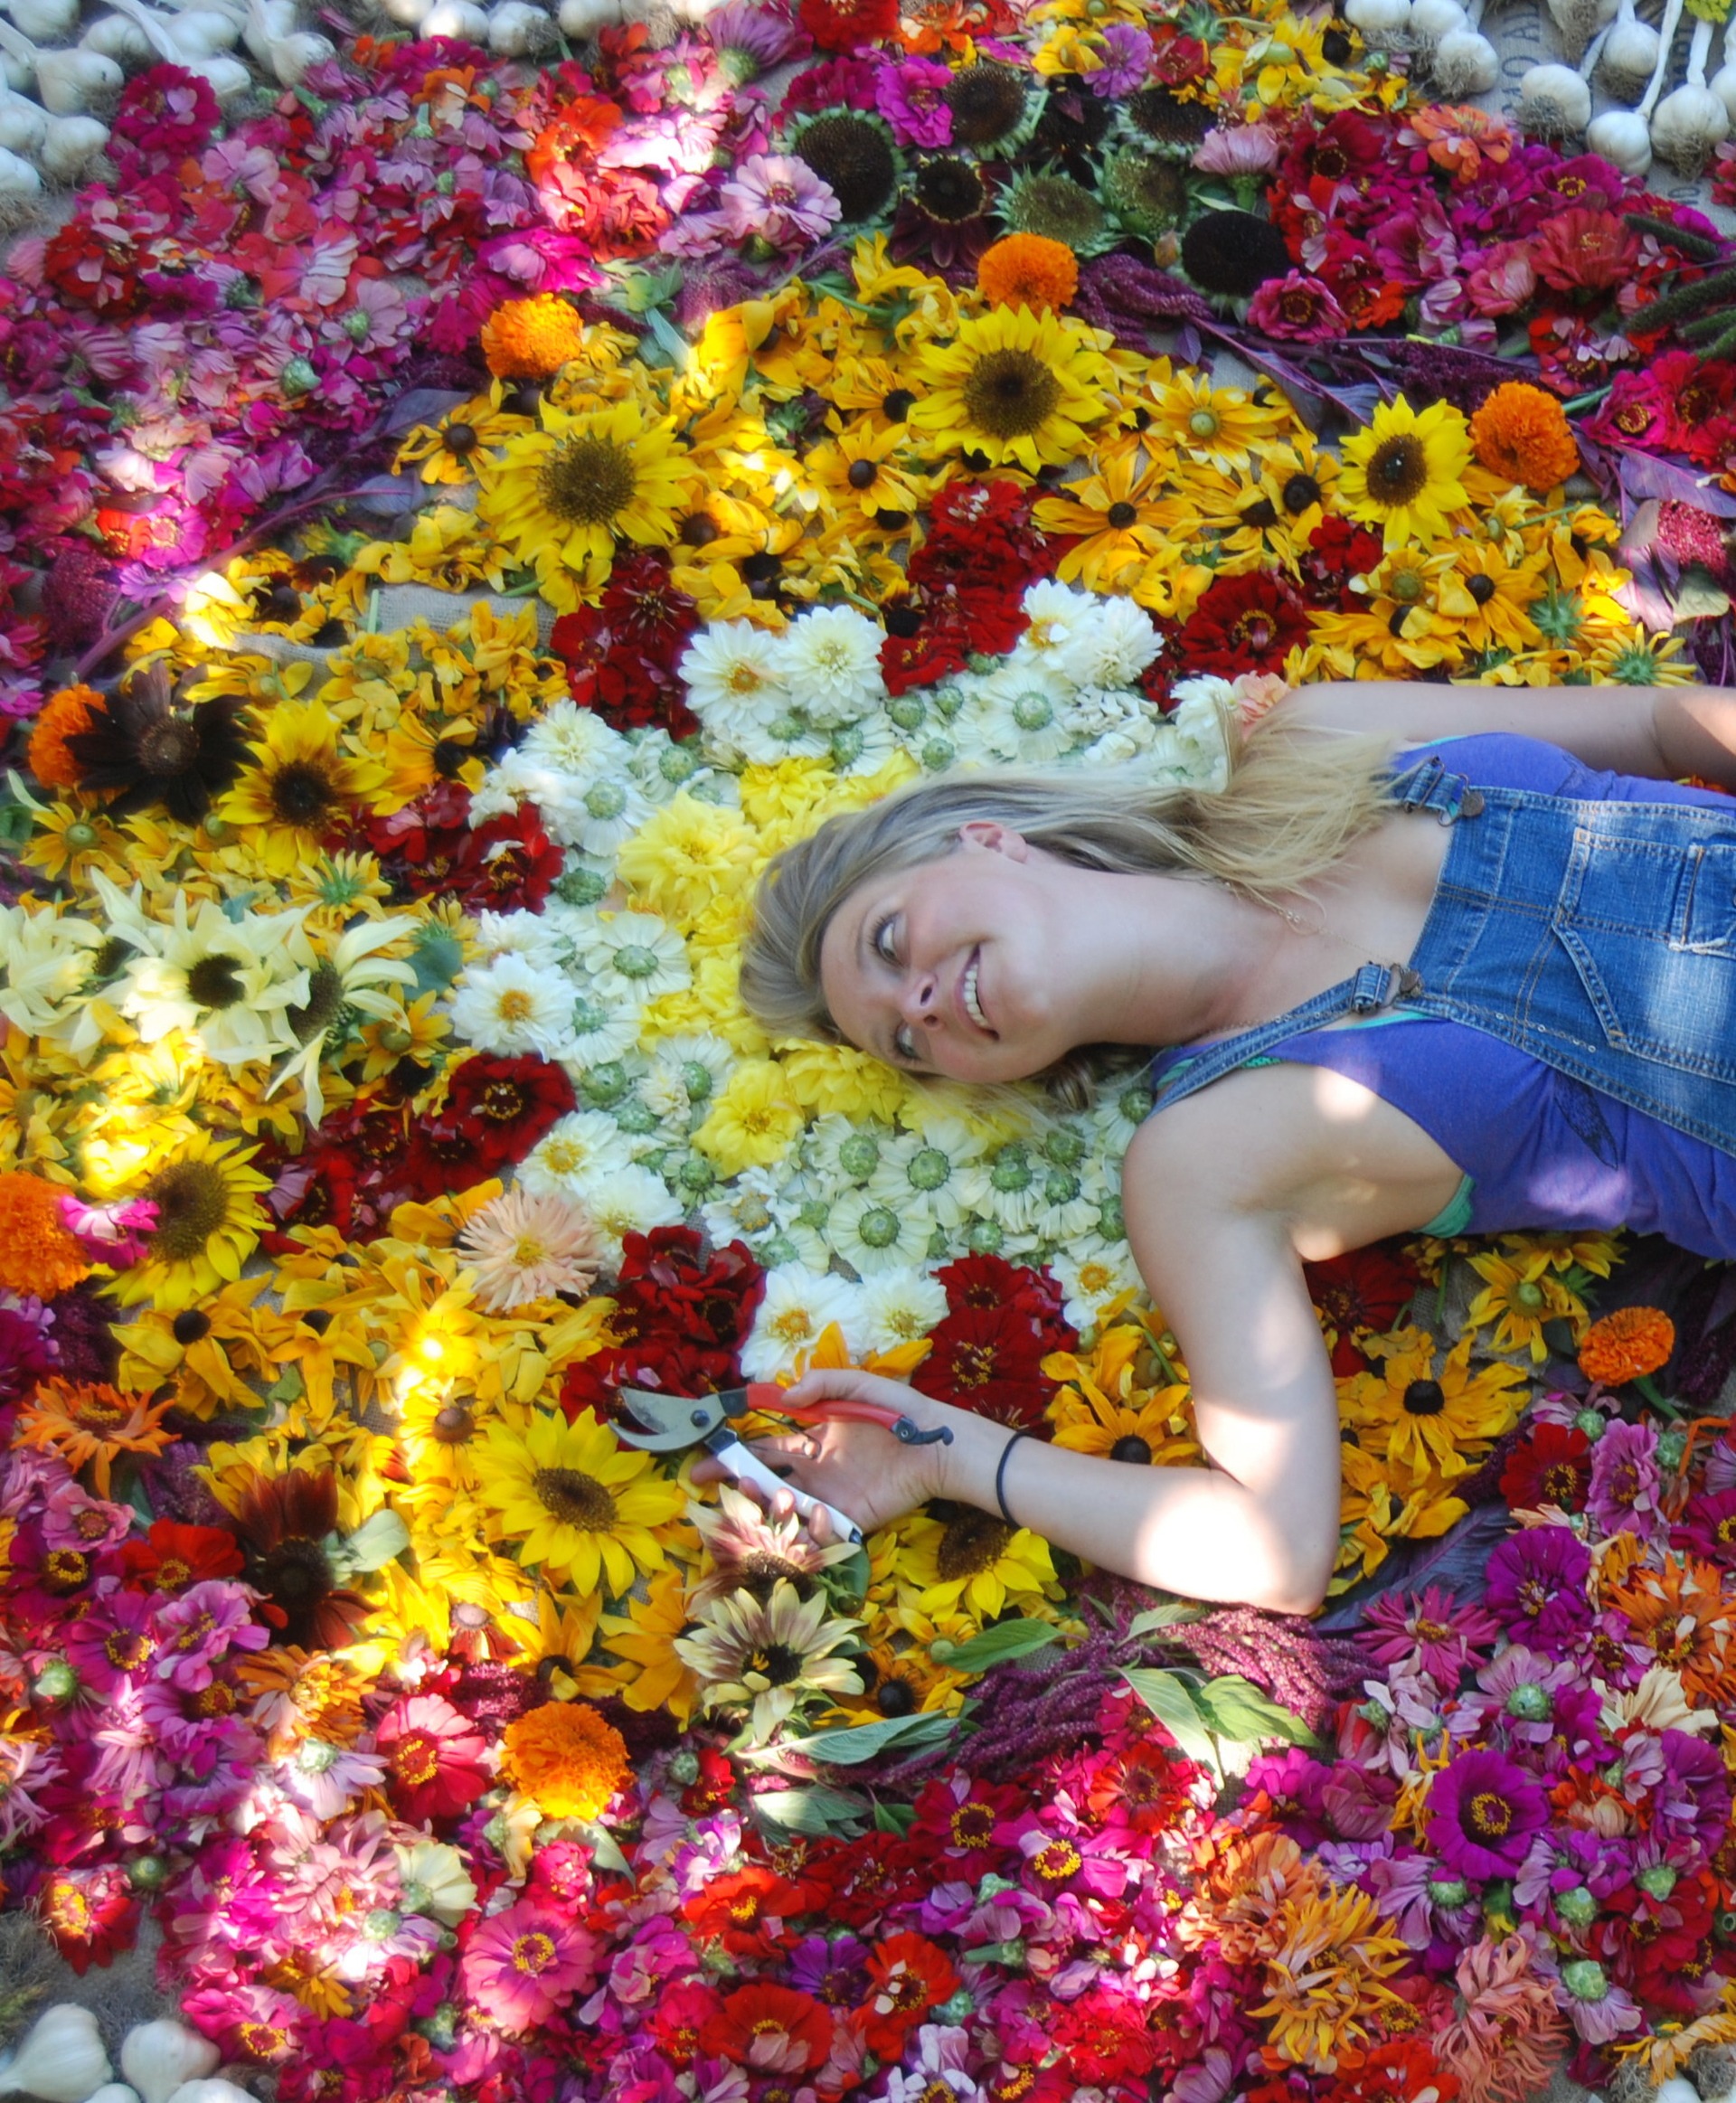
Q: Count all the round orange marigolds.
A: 7